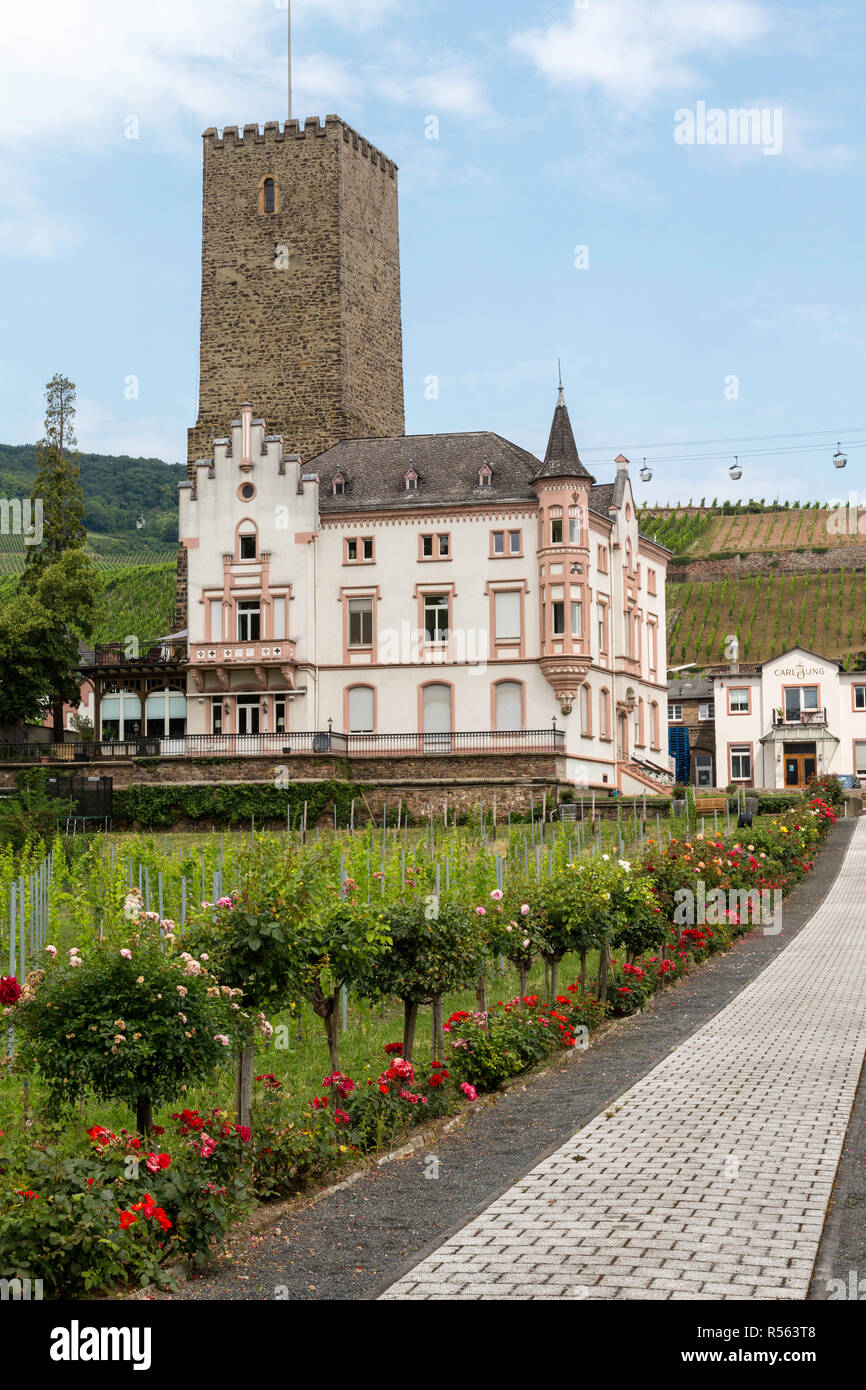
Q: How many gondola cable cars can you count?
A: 4